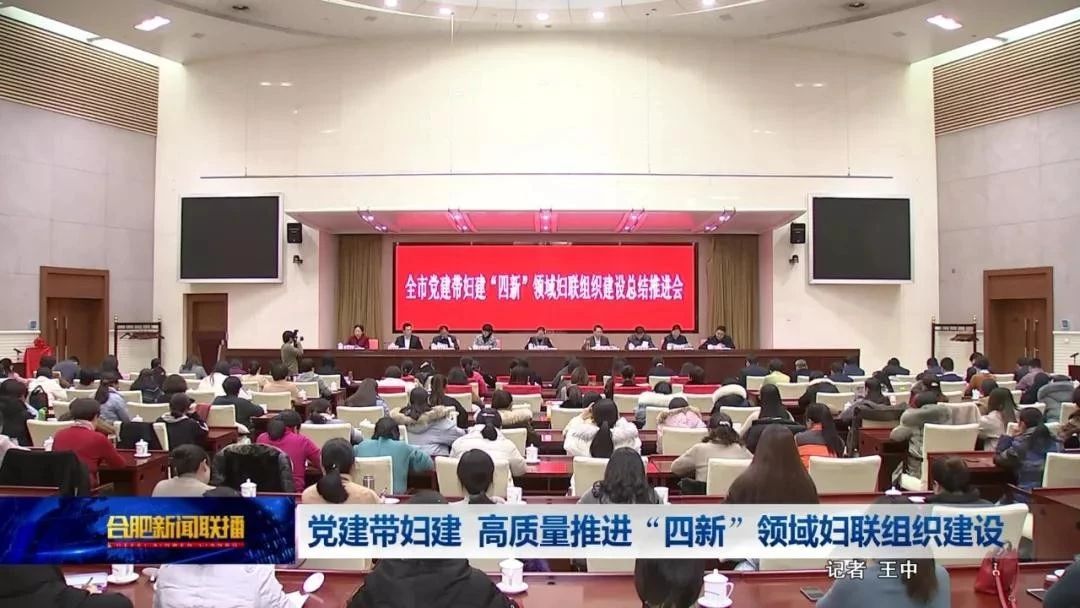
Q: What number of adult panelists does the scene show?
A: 9